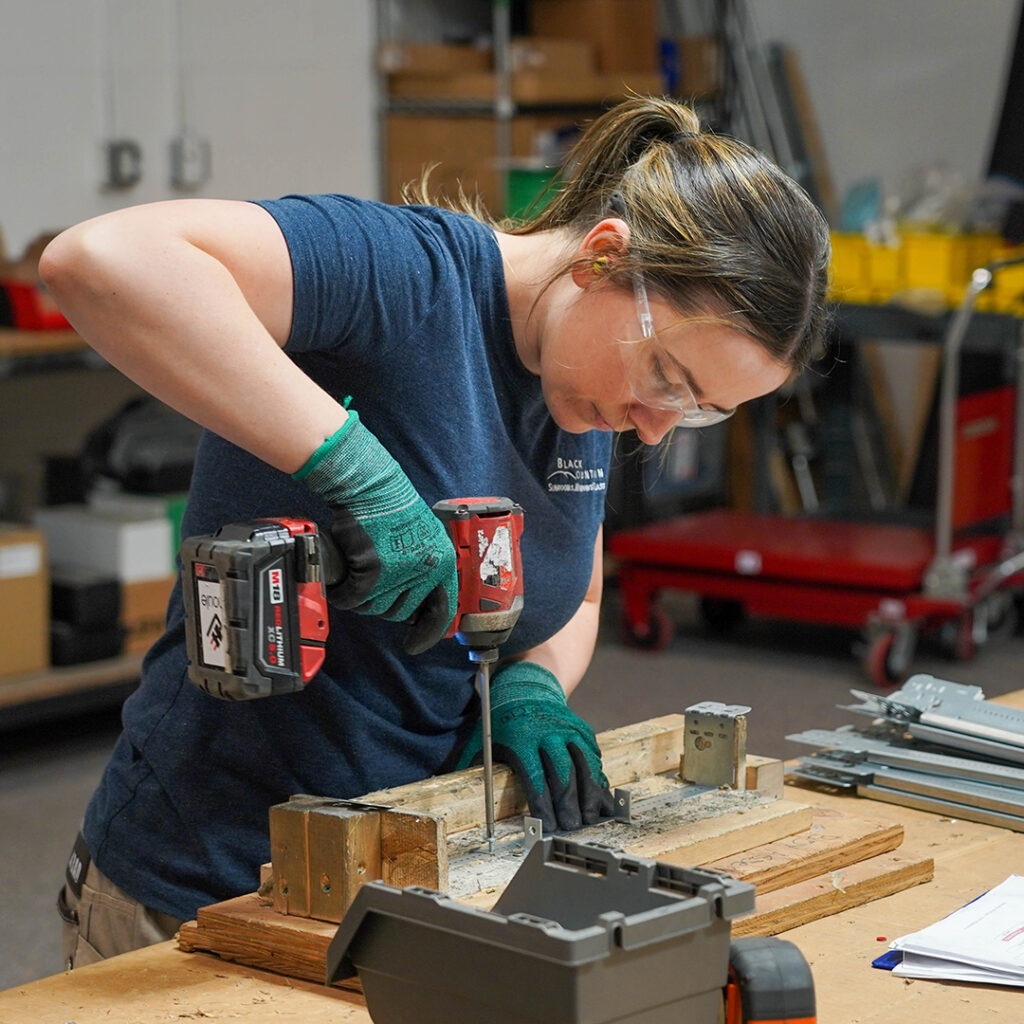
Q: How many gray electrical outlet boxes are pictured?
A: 2